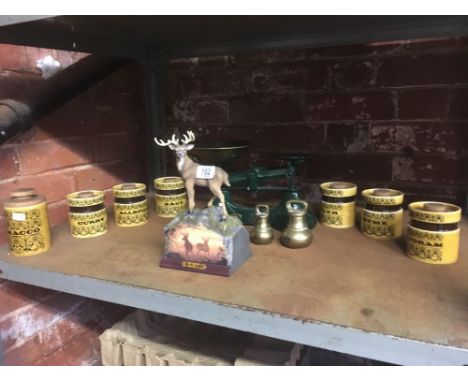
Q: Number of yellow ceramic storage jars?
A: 7